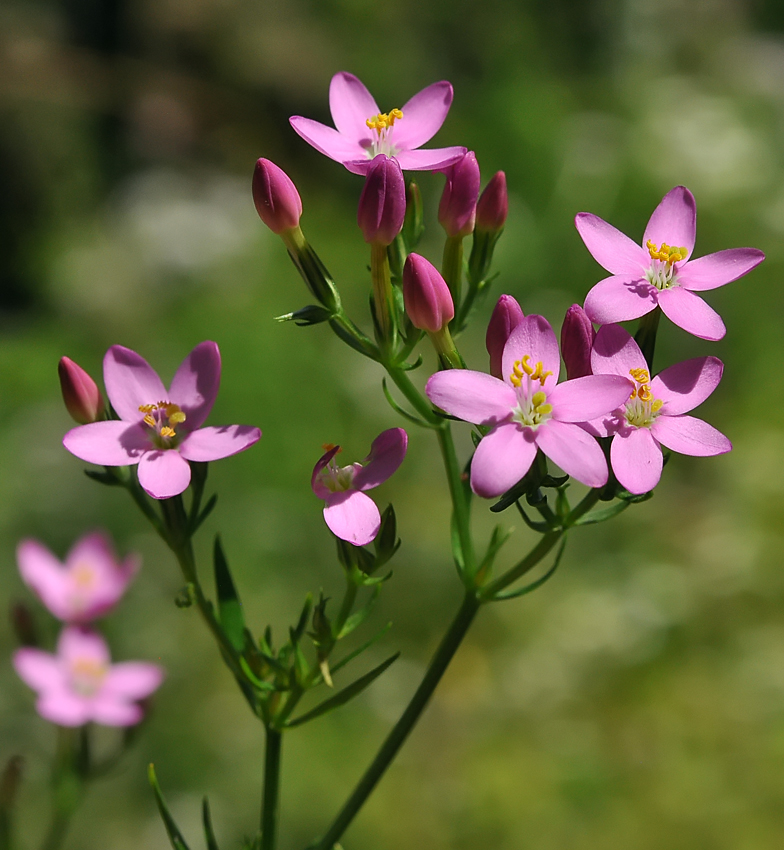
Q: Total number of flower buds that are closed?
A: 8